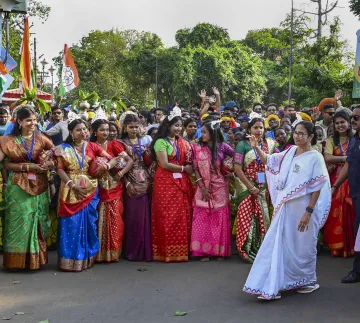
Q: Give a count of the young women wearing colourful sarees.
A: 8